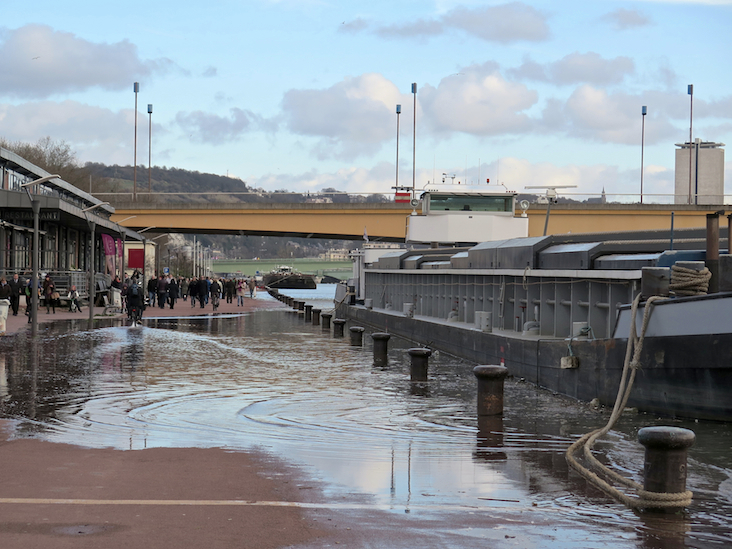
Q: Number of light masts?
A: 6